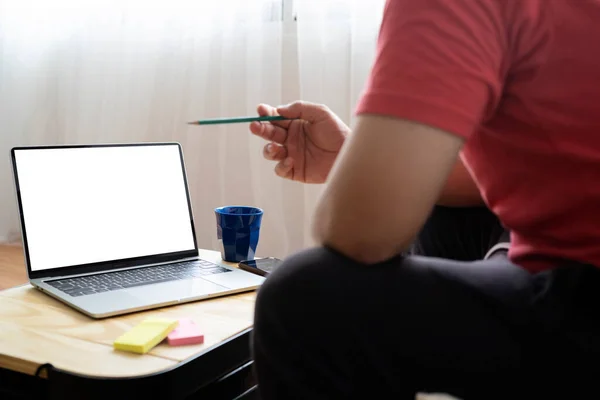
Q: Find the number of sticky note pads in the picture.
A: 2